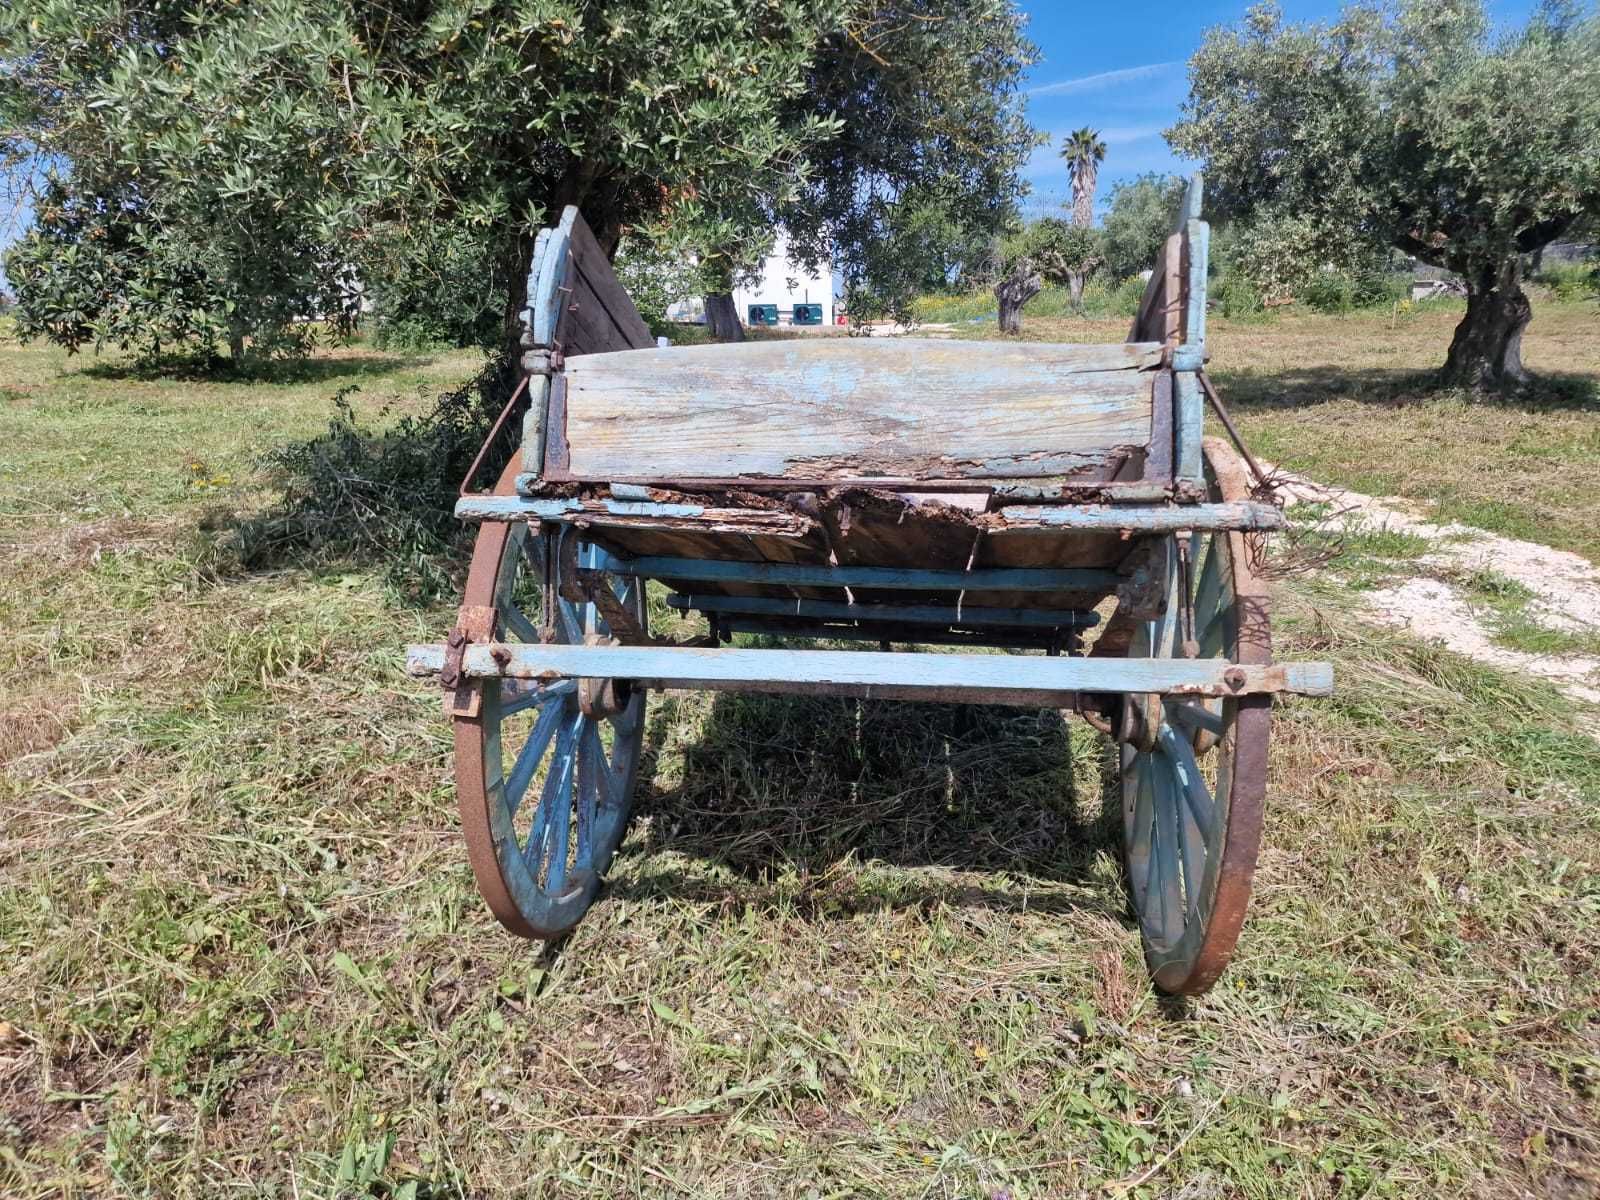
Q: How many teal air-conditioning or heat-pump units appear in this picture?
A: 2